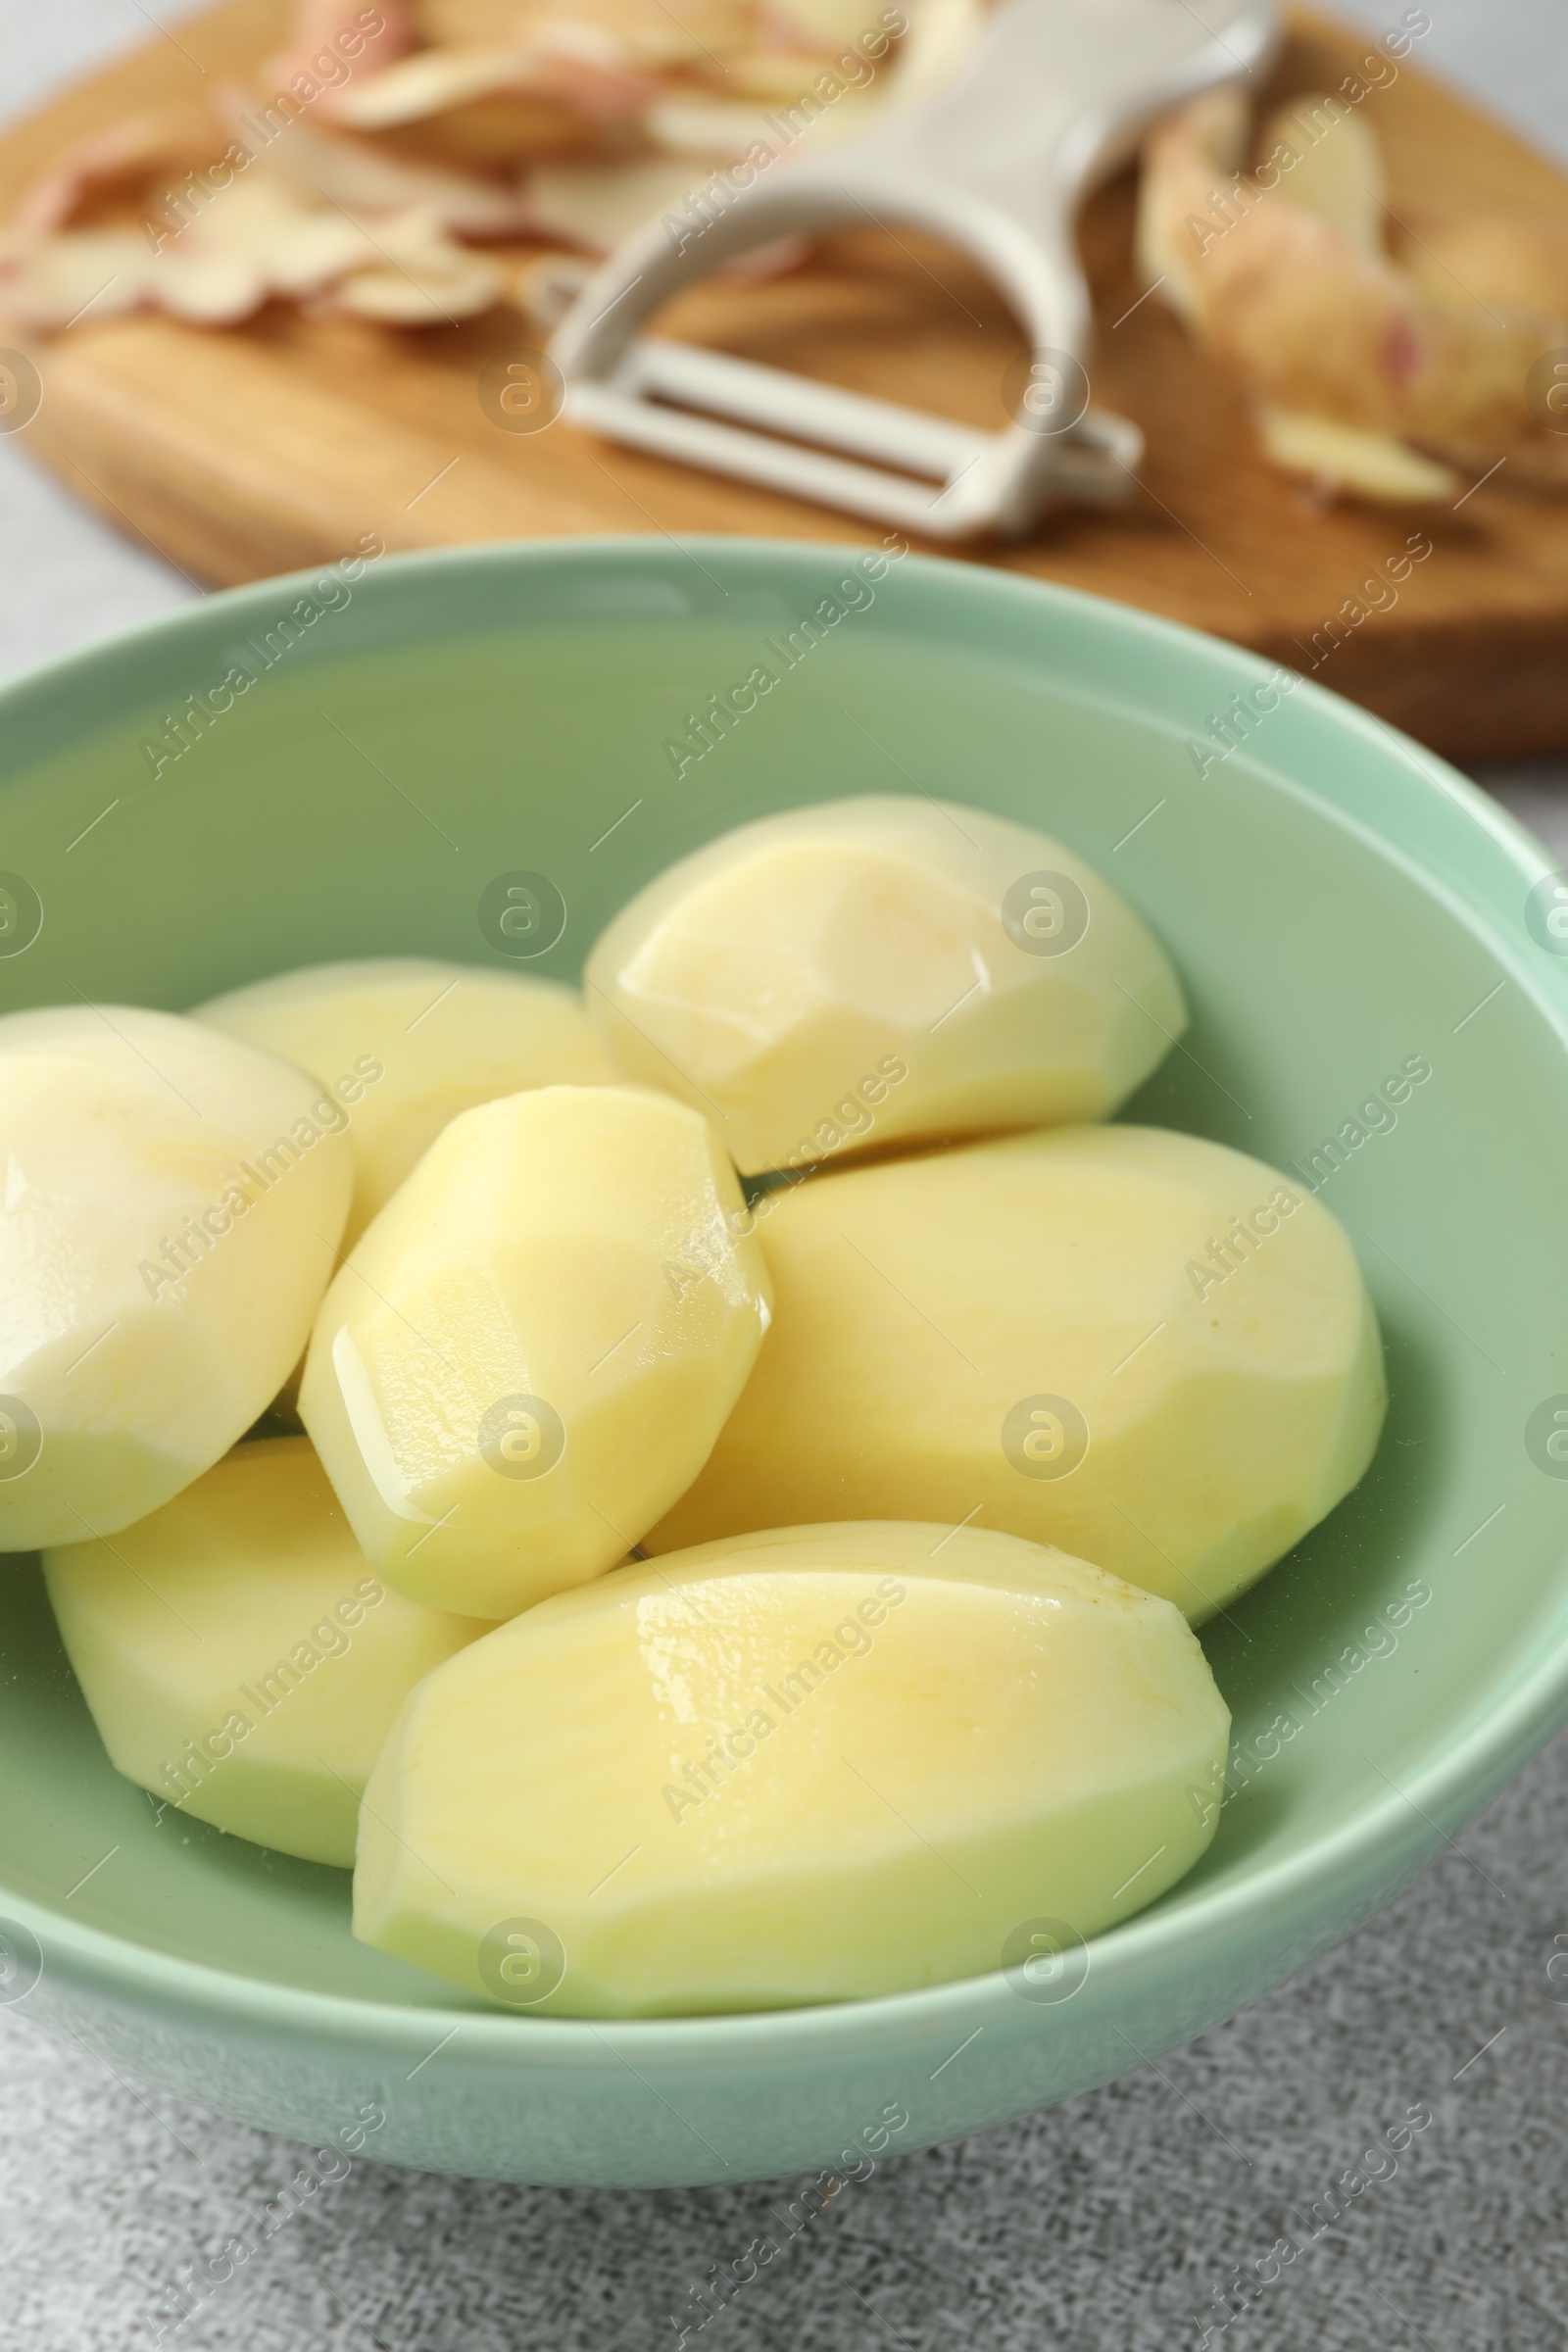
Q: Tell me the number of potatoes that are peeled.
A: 7